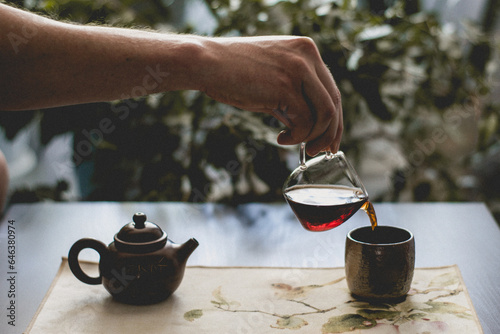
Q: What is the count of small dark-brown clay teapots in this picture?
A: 1